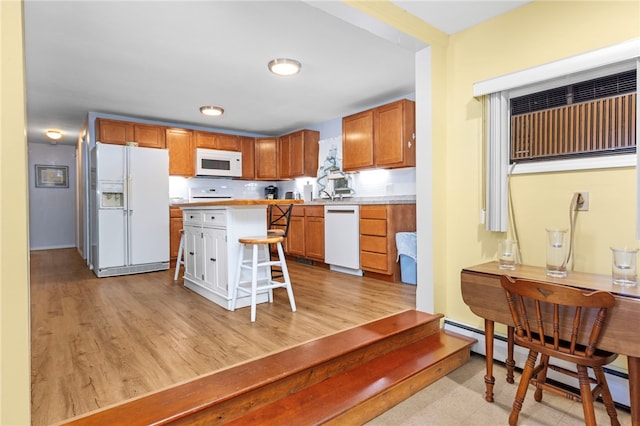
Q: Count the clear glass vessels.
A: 3